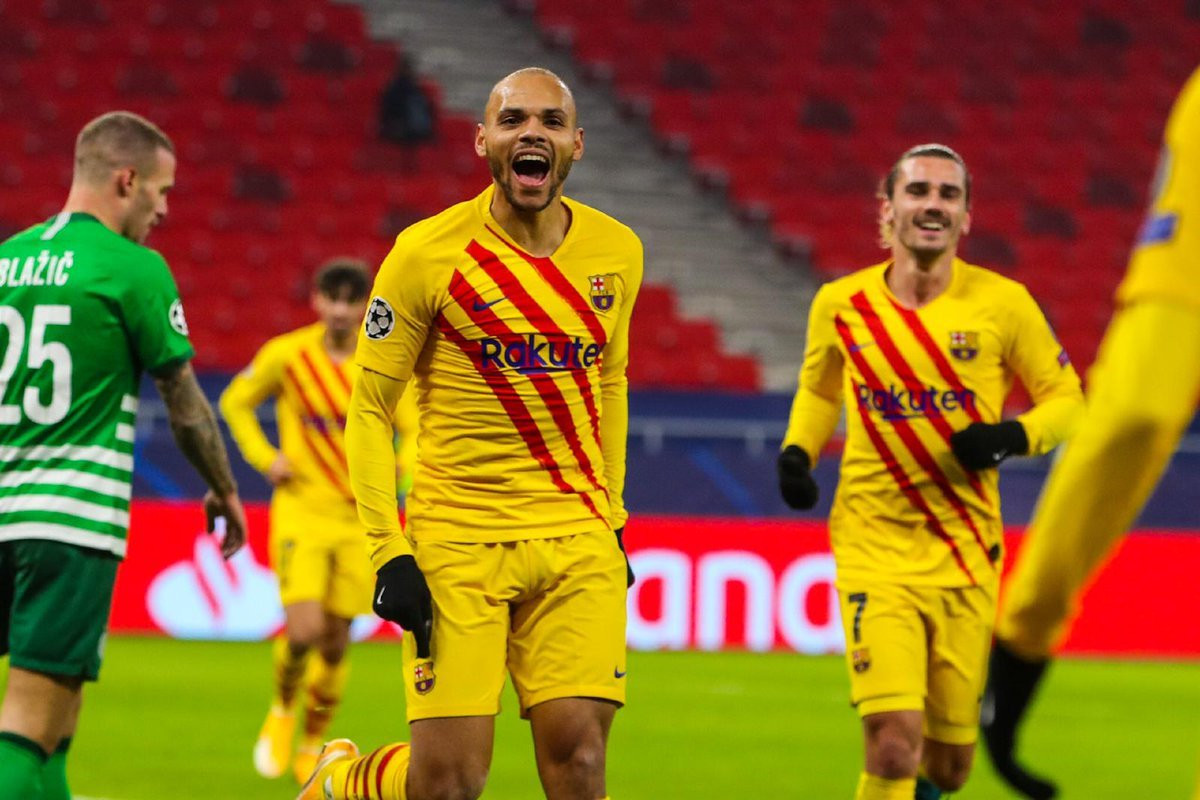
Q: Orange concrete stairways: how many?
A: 0